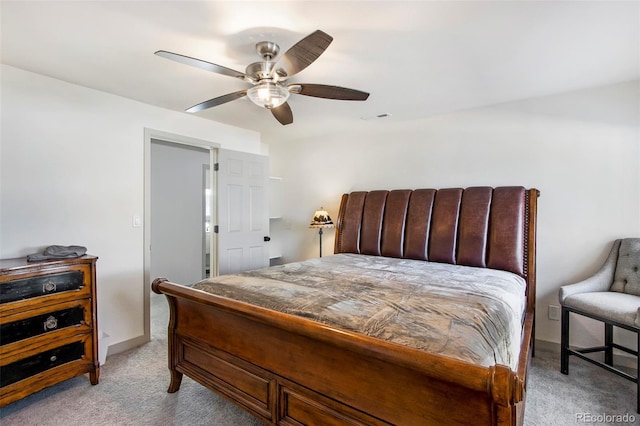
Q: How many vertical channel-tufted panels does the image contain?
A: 7